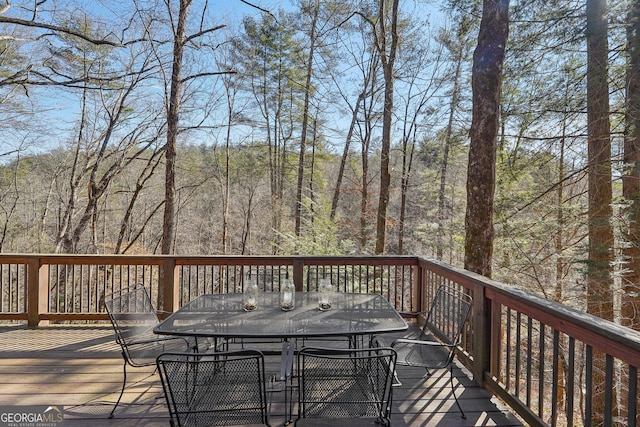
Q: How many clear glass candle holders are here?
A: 3